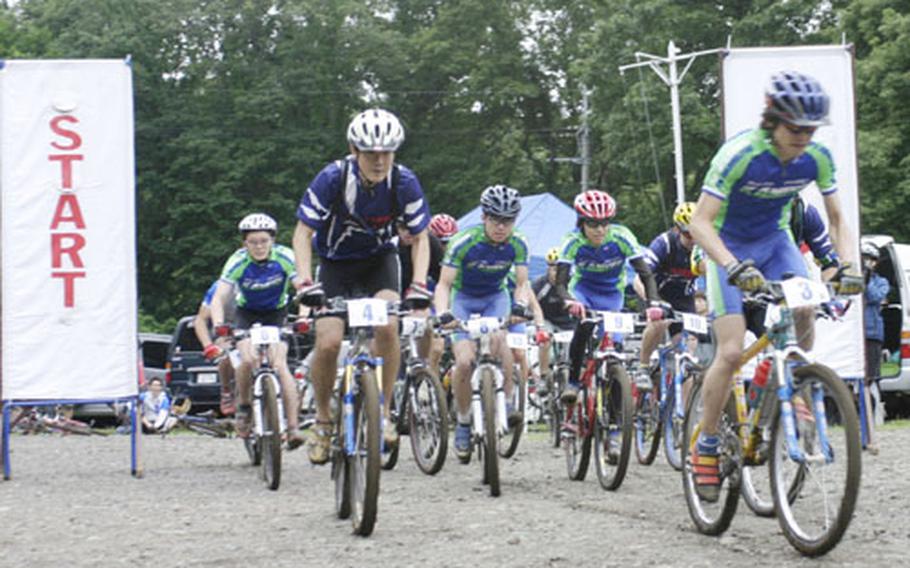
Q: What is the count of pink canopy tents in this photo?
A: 0